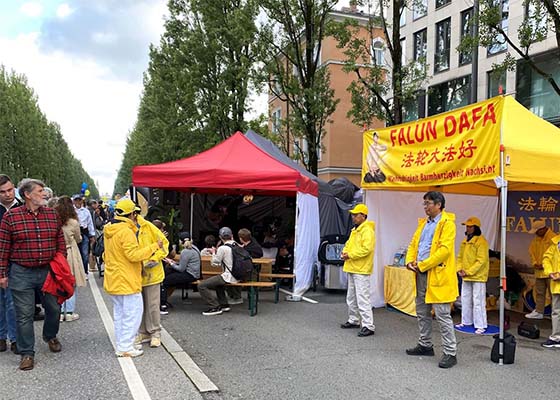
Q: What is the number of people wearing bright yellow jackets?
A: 7